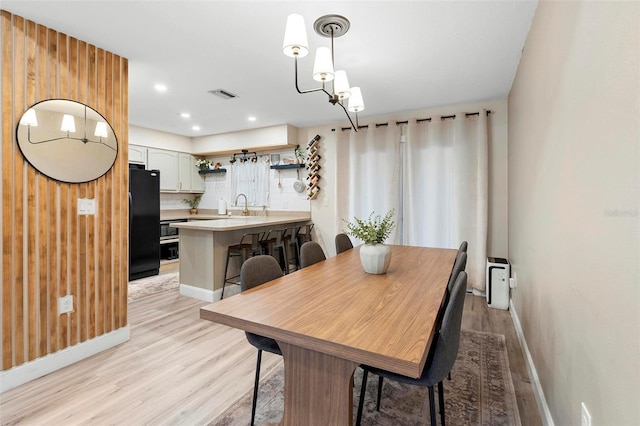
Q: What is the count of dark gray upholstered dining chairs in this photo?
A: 6